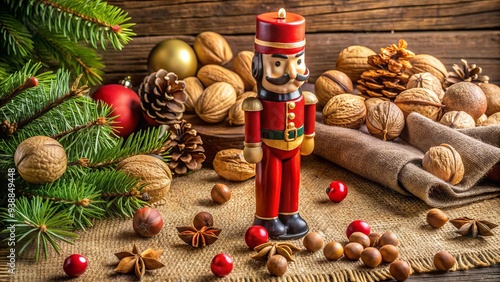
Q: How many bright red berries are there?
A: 5